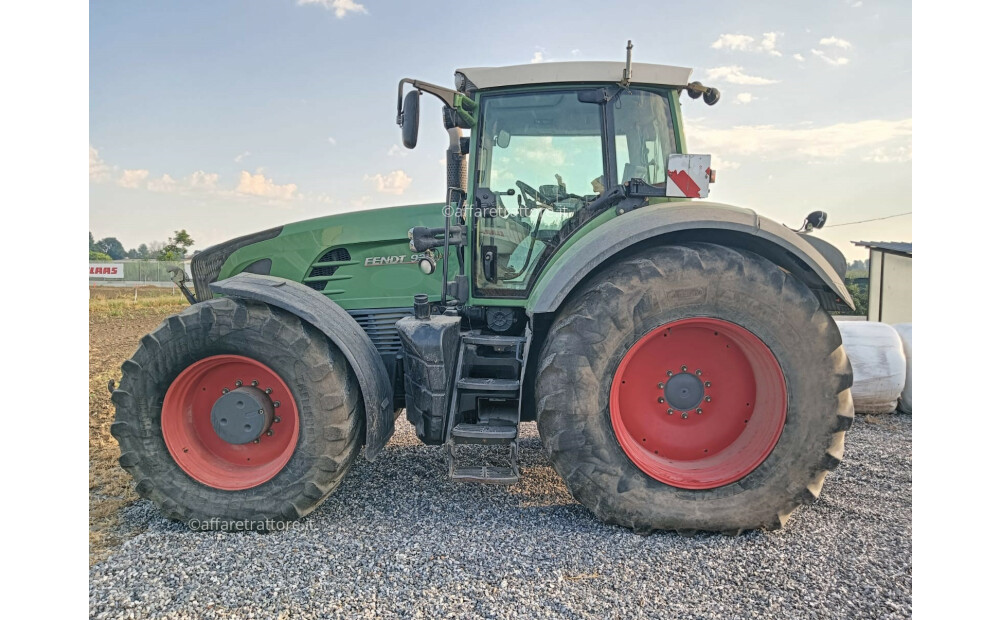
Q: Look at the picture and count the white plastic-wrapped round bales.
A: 2